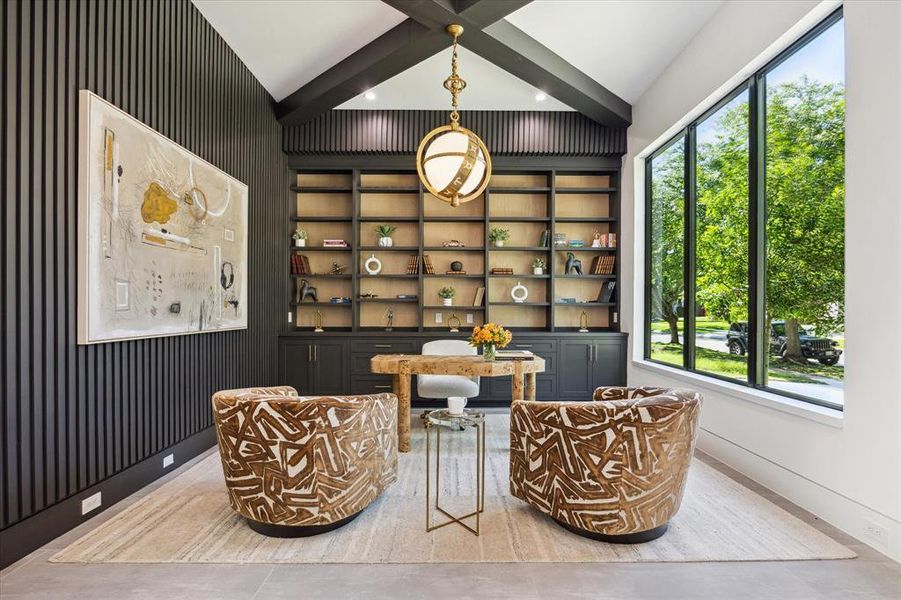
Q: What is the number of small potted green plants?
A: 5